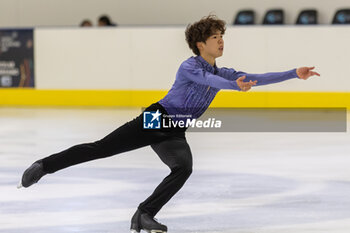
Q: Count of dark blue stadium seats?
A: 4